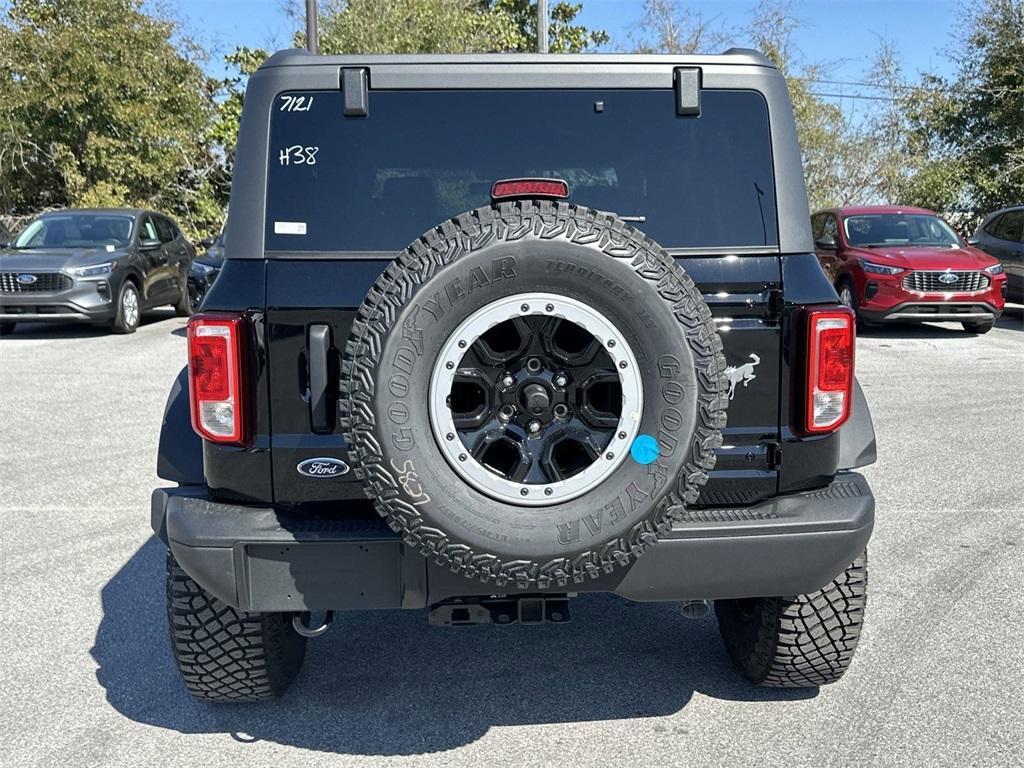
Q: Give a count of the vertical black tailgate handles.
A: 1